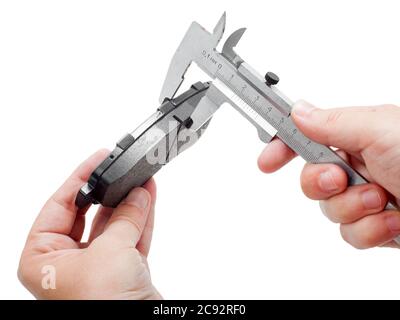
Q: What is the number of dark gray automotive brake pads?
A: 1